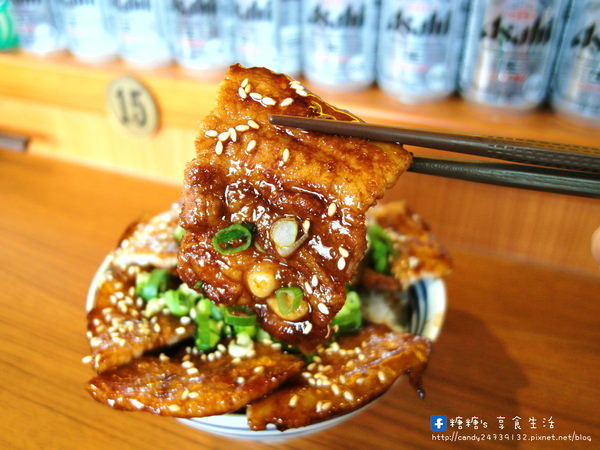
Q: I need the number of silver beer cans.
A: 9